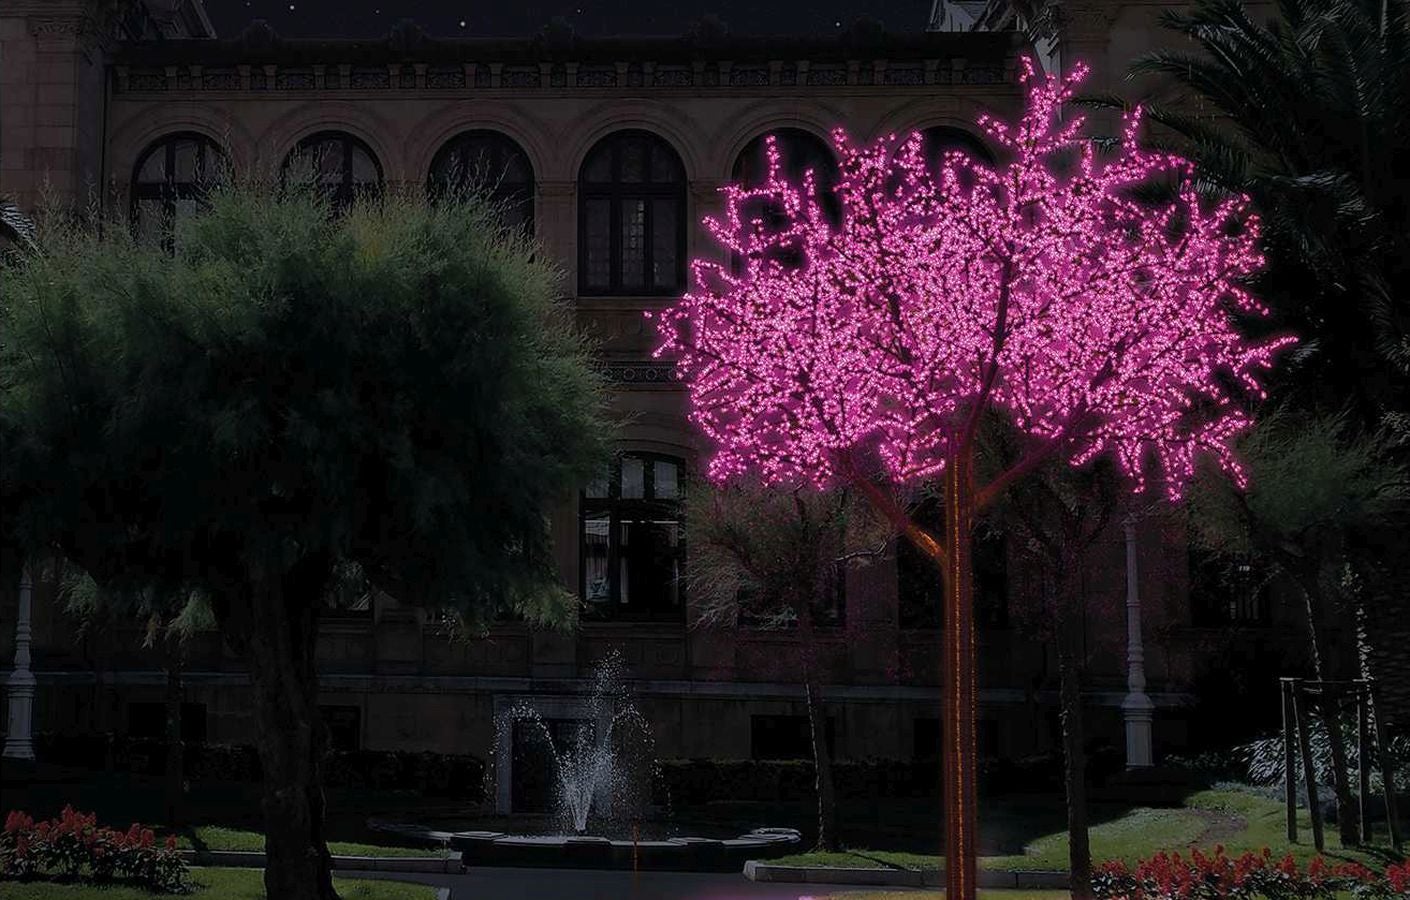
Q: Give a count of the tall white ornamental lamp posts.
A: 2